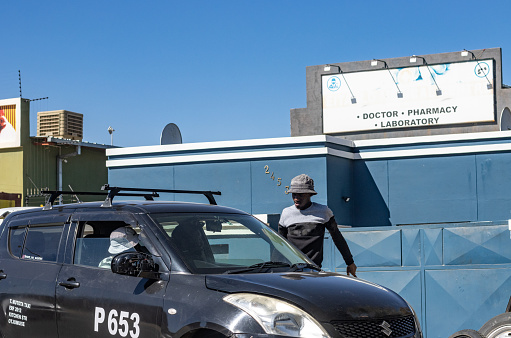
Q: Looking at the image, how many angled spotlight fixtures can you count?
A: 4